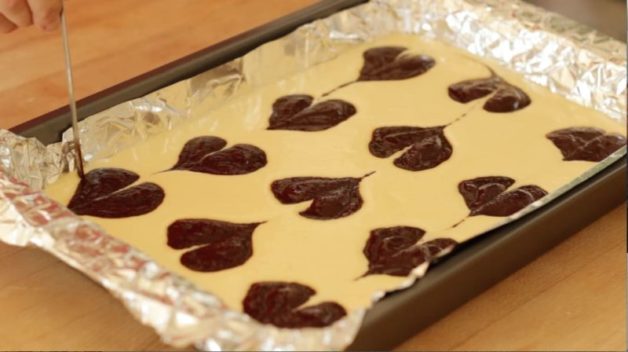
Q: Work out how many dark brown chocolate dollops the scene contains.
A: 12